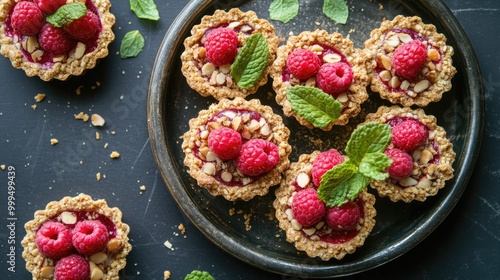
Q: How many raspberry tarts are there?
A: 8